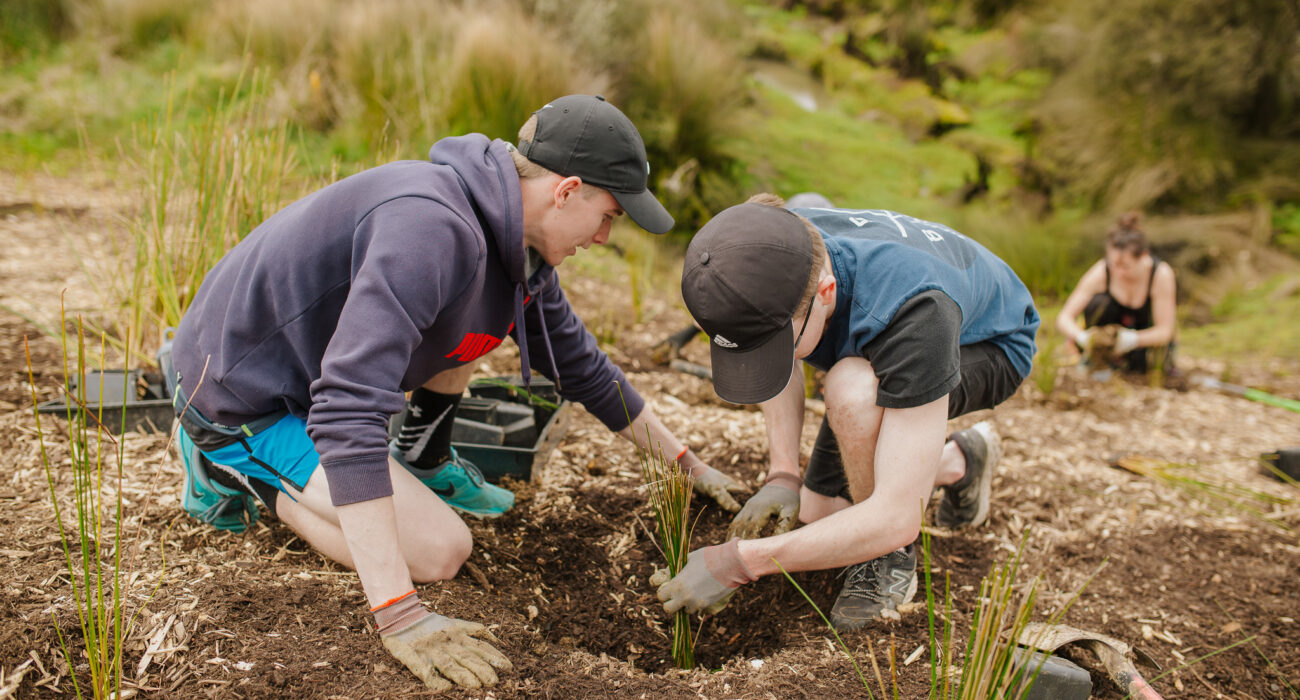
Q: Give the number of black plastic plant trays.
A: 2